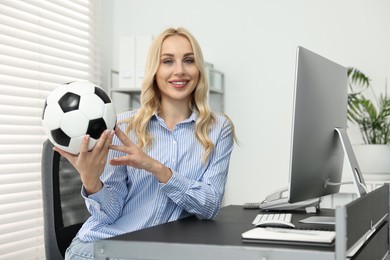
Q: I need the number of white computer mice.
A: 1